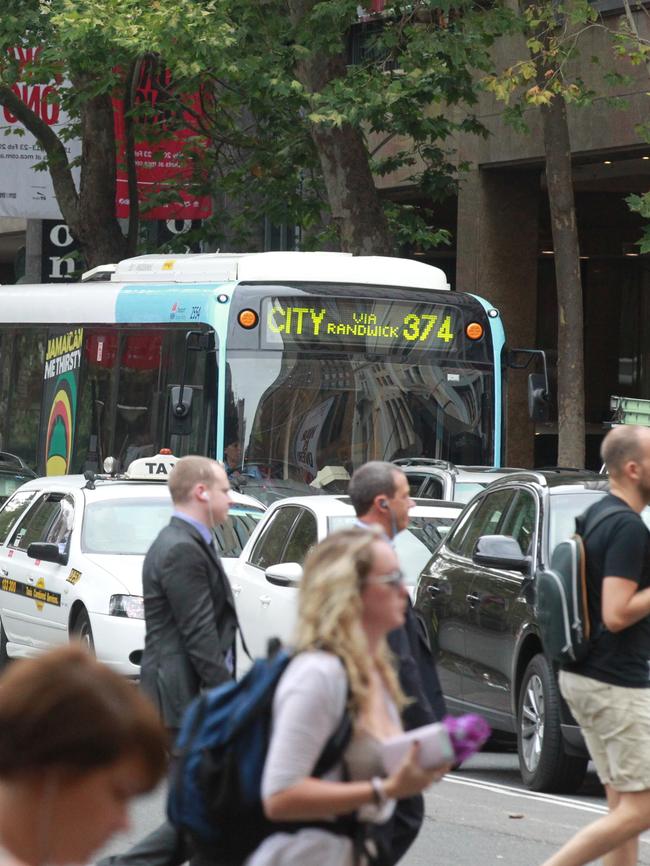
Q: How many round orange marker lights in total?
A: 2